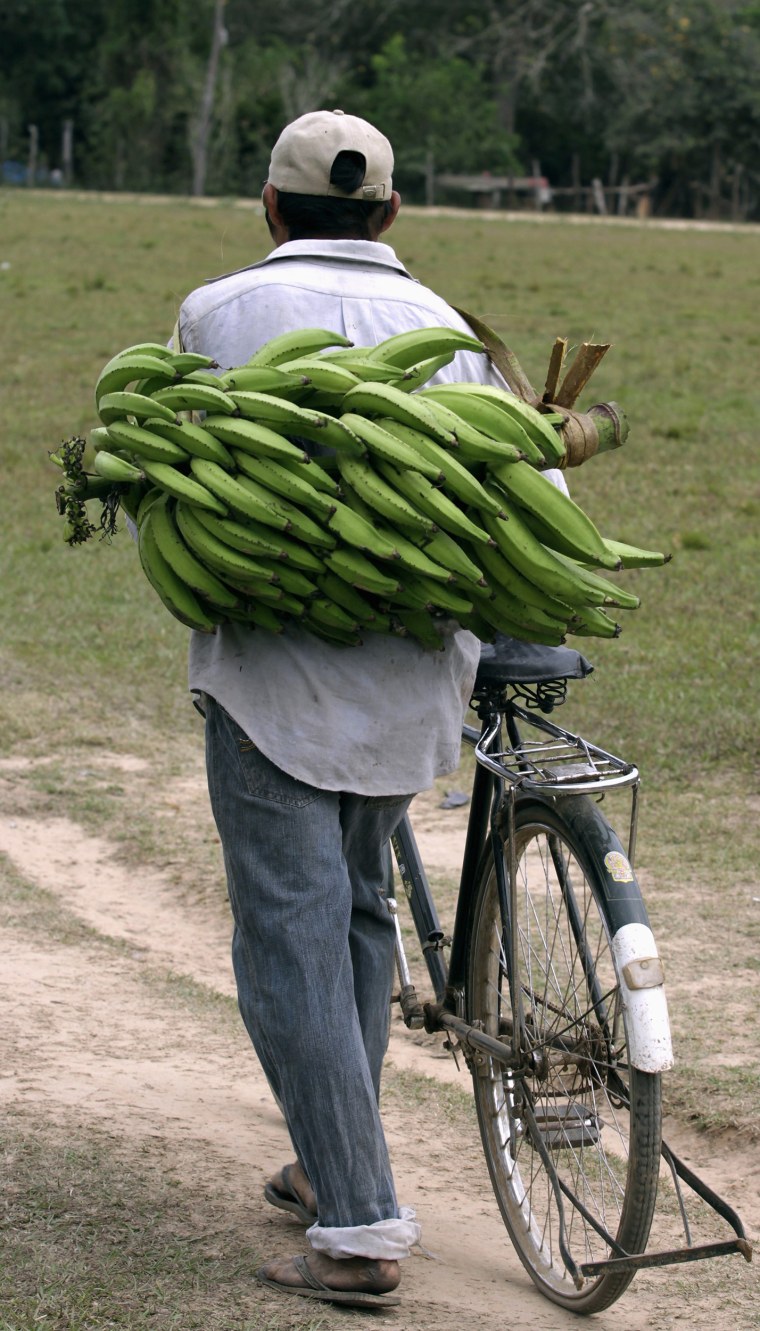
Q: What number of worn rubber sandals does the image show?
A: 2